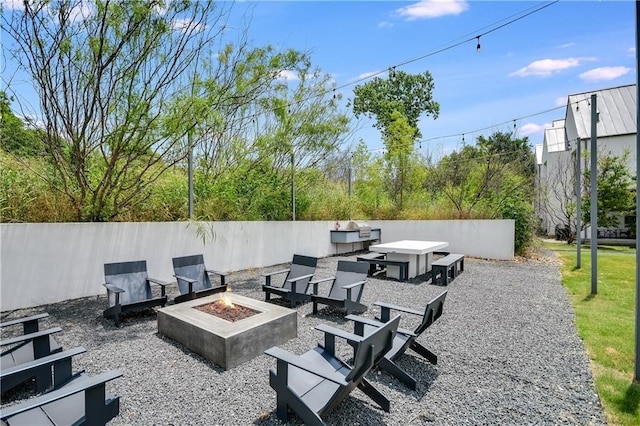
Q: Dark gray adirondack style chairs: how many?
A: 8